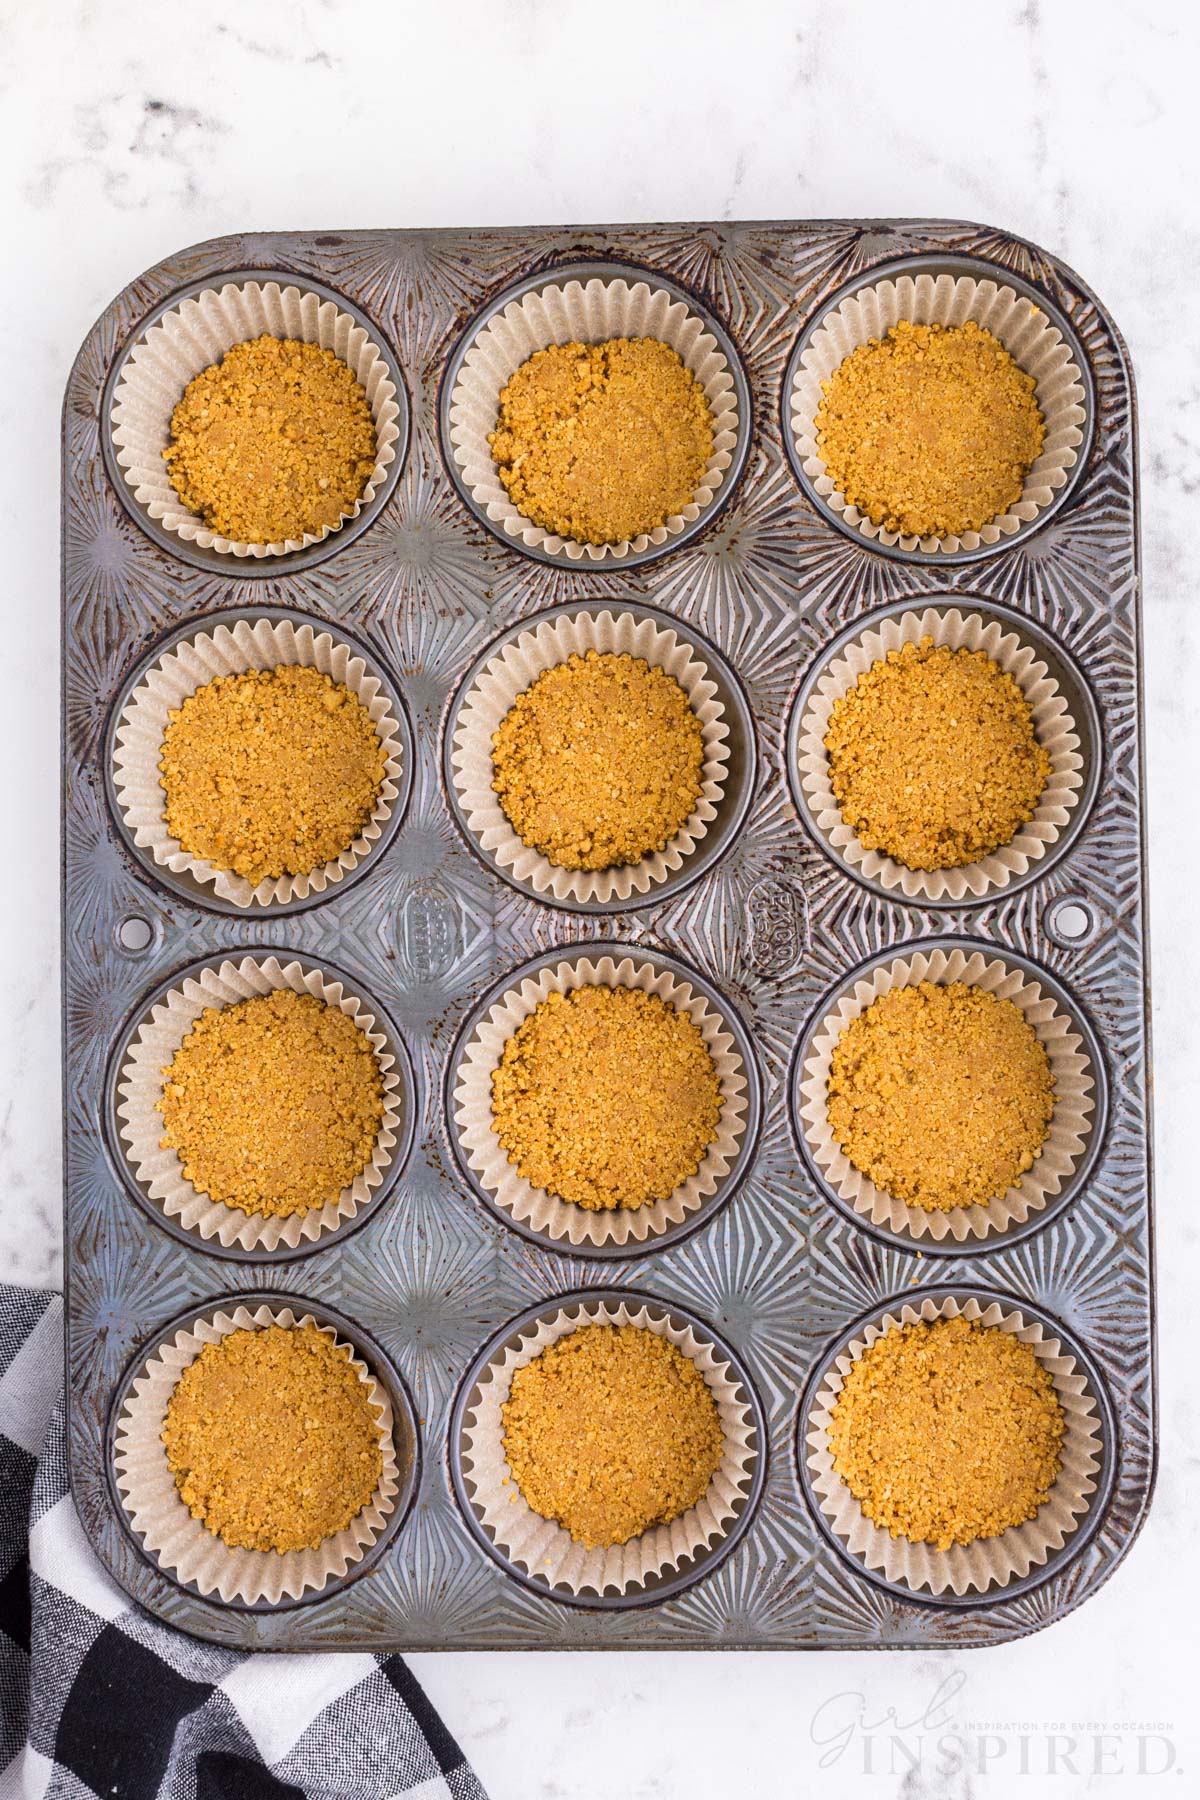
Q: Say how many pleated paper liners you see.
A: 12